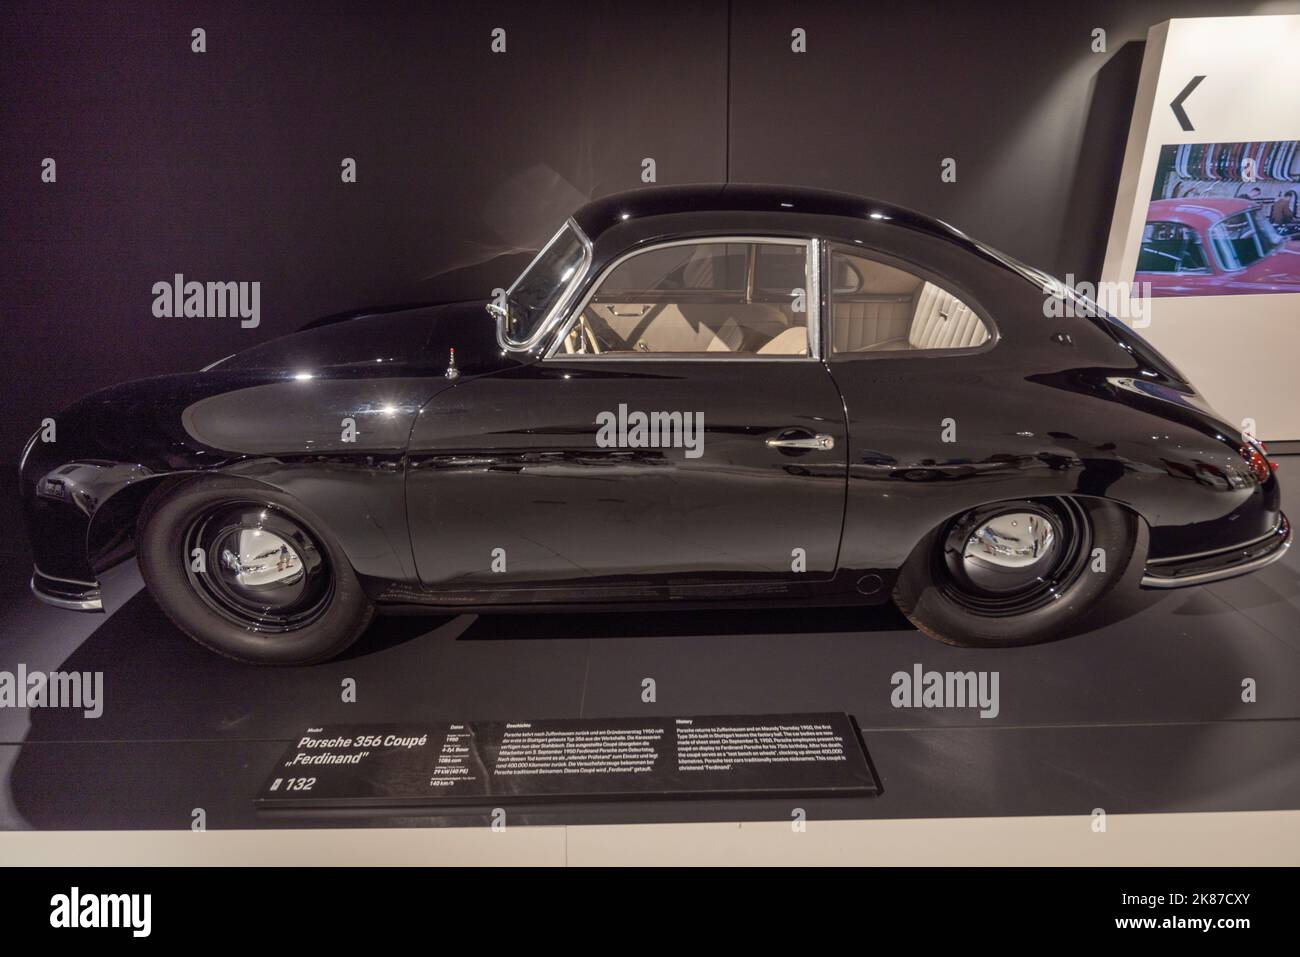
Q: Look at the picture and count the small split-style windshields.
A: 1